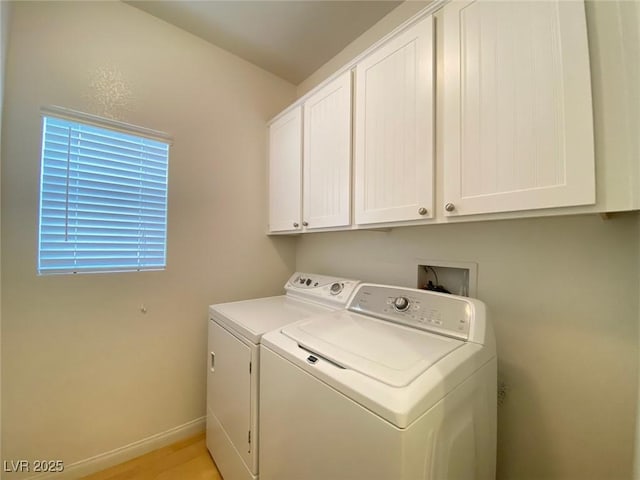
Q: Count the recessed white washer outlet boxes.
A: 1